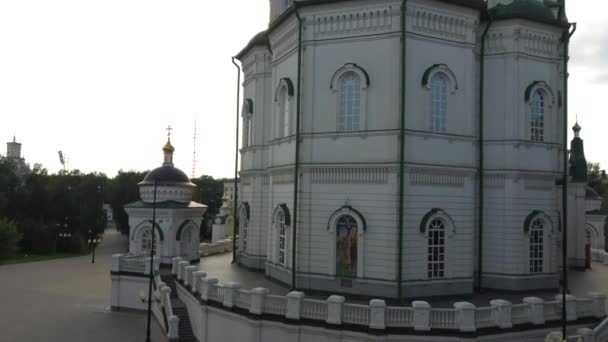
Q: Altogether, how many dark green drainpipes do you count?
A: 5